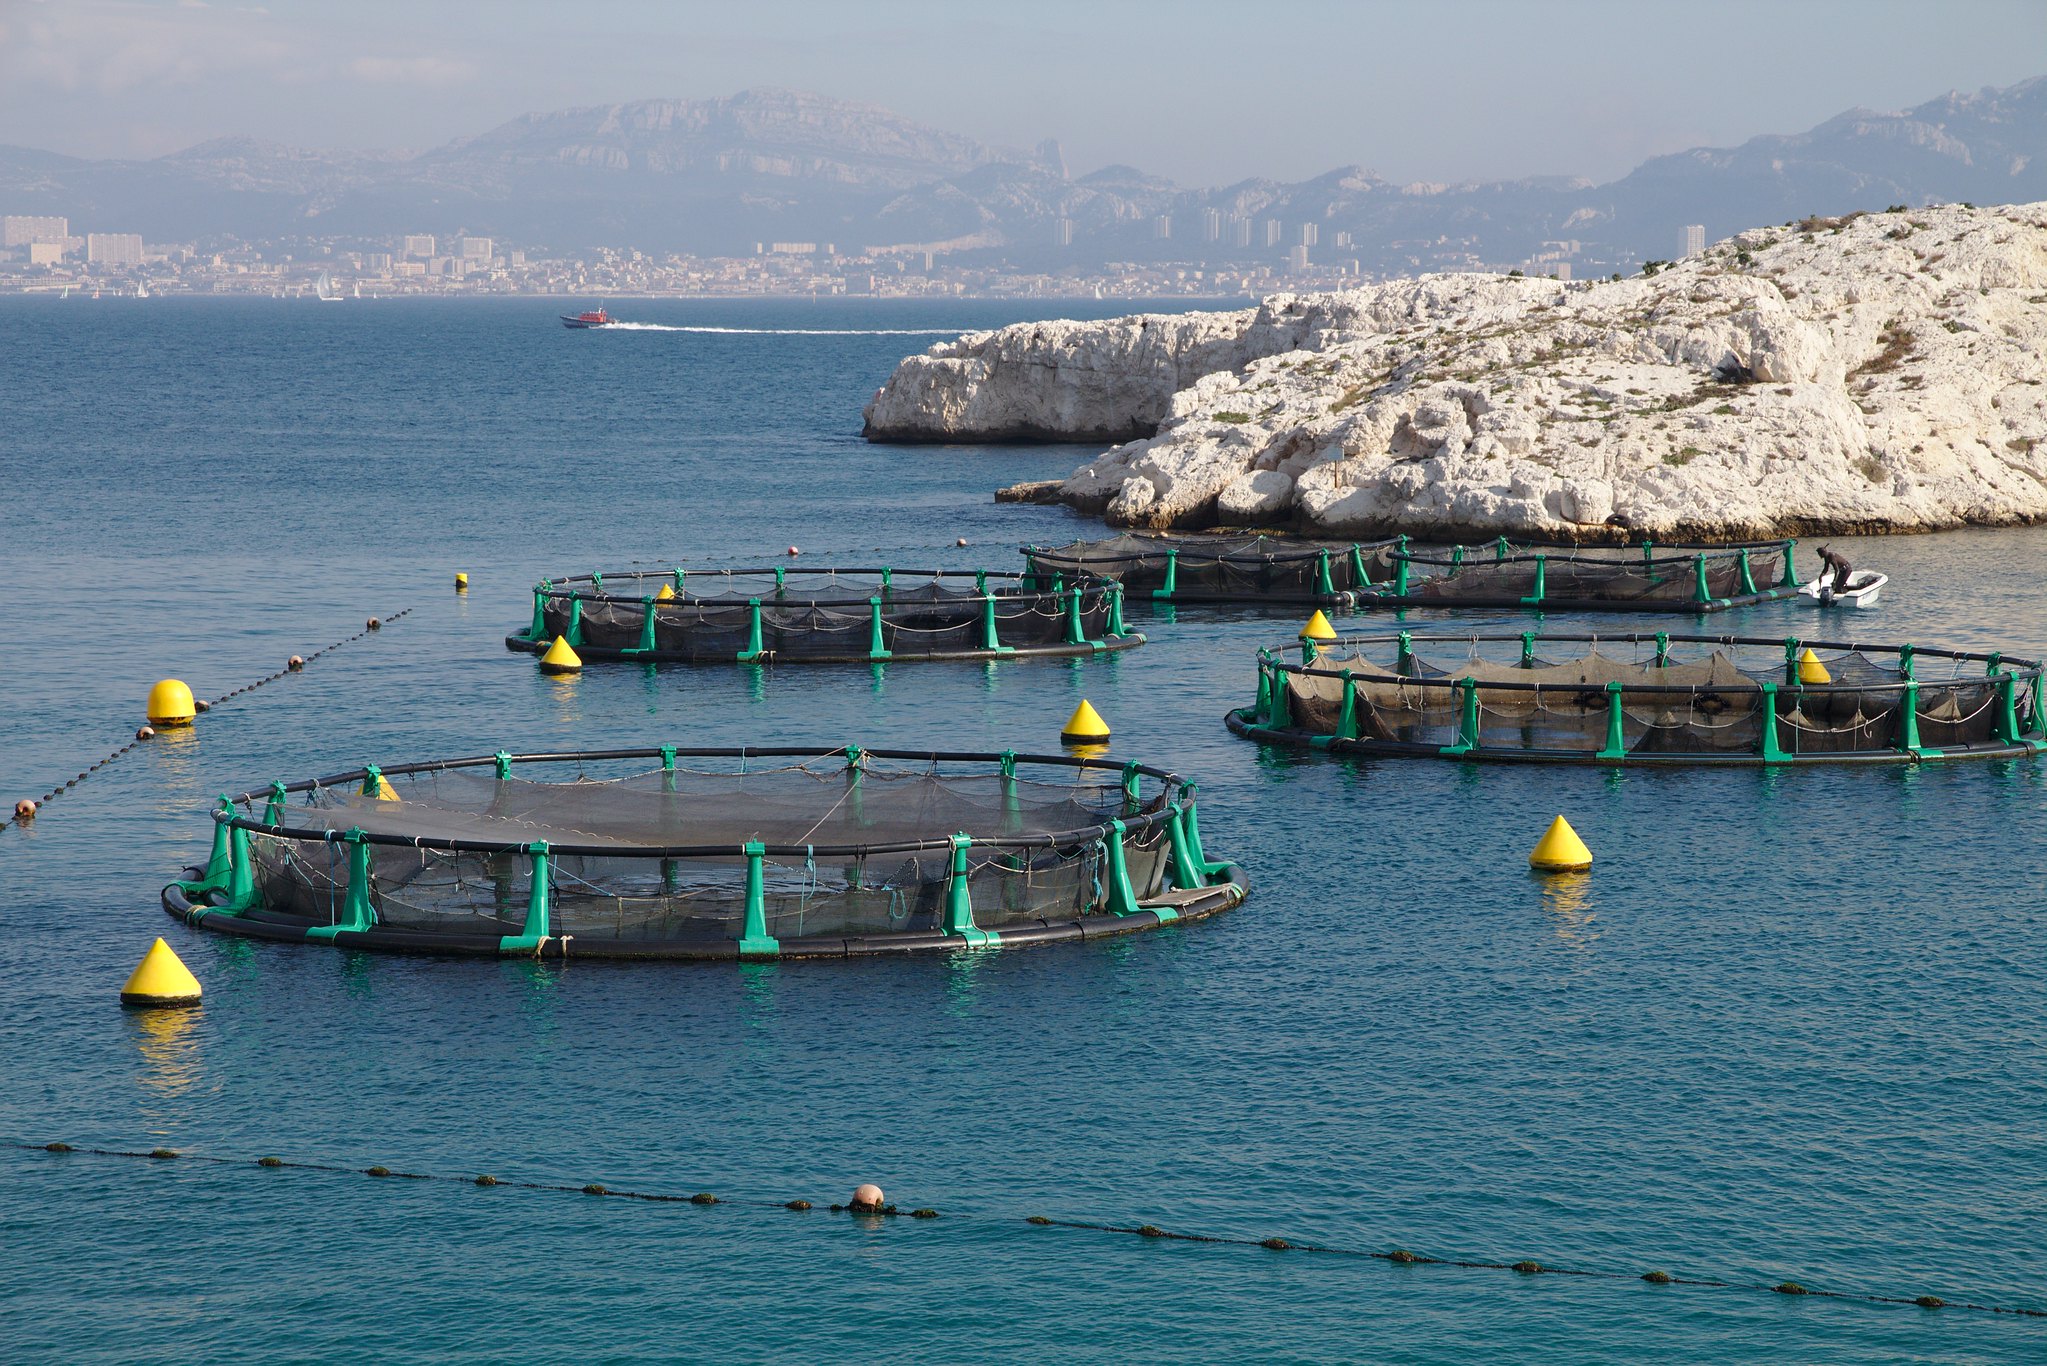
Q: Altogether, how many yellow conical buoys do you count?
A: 8